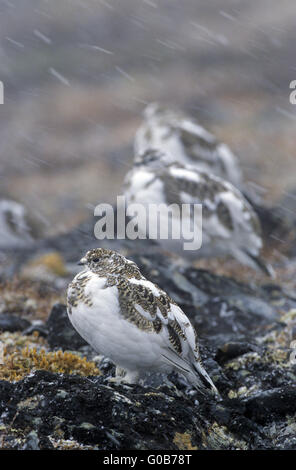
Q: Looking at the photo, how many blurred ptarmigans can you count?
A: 3